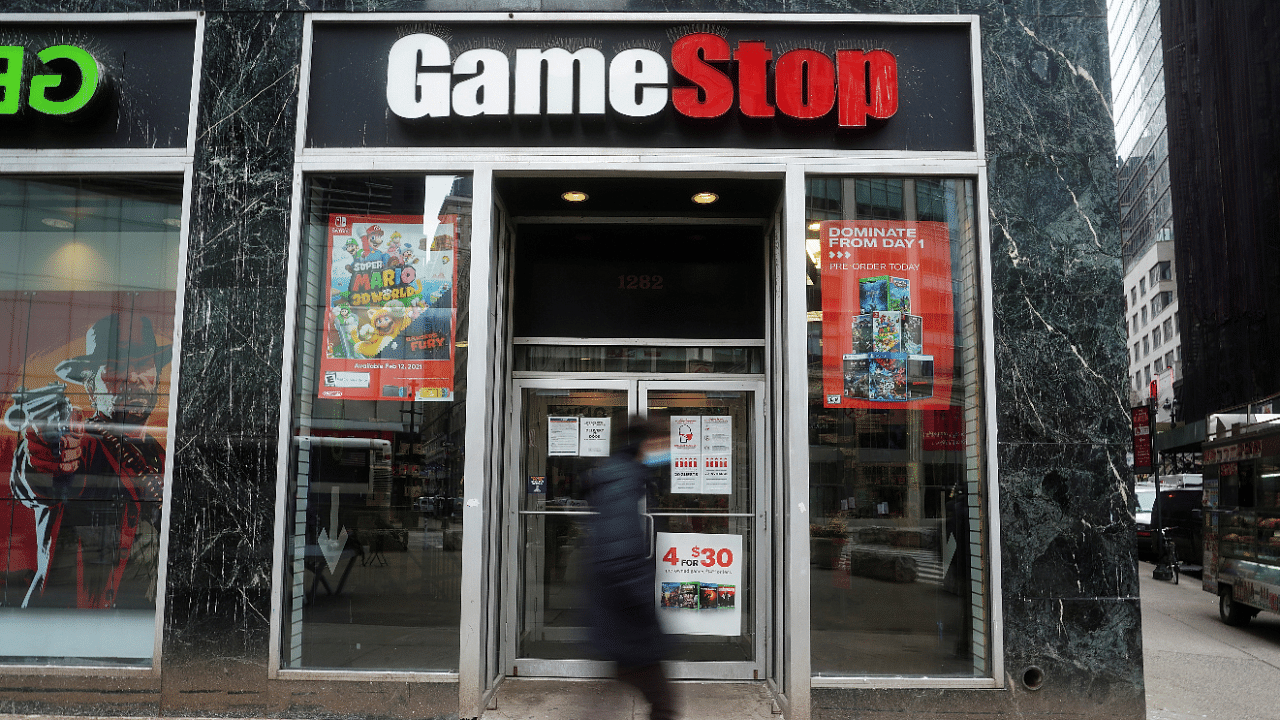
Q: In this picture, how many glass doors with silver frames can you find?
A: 2